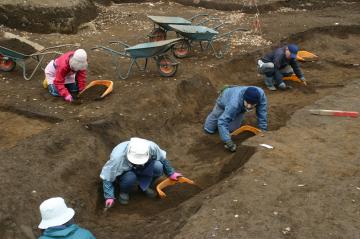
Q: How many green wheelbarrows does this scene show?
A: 4